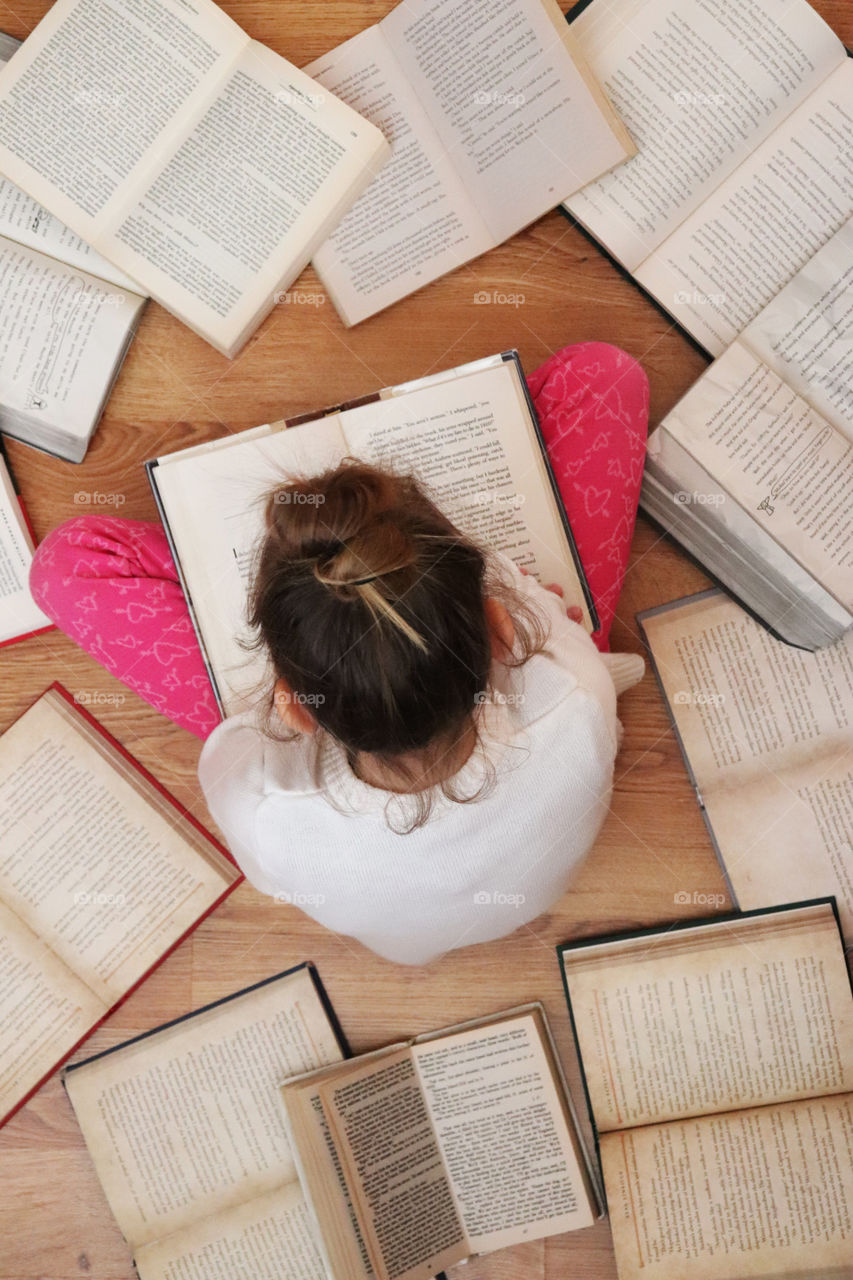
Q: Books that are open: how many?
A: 12